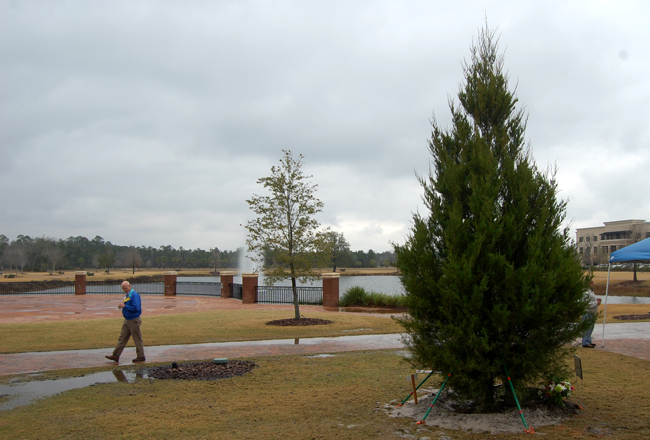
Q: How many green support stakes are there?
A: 3